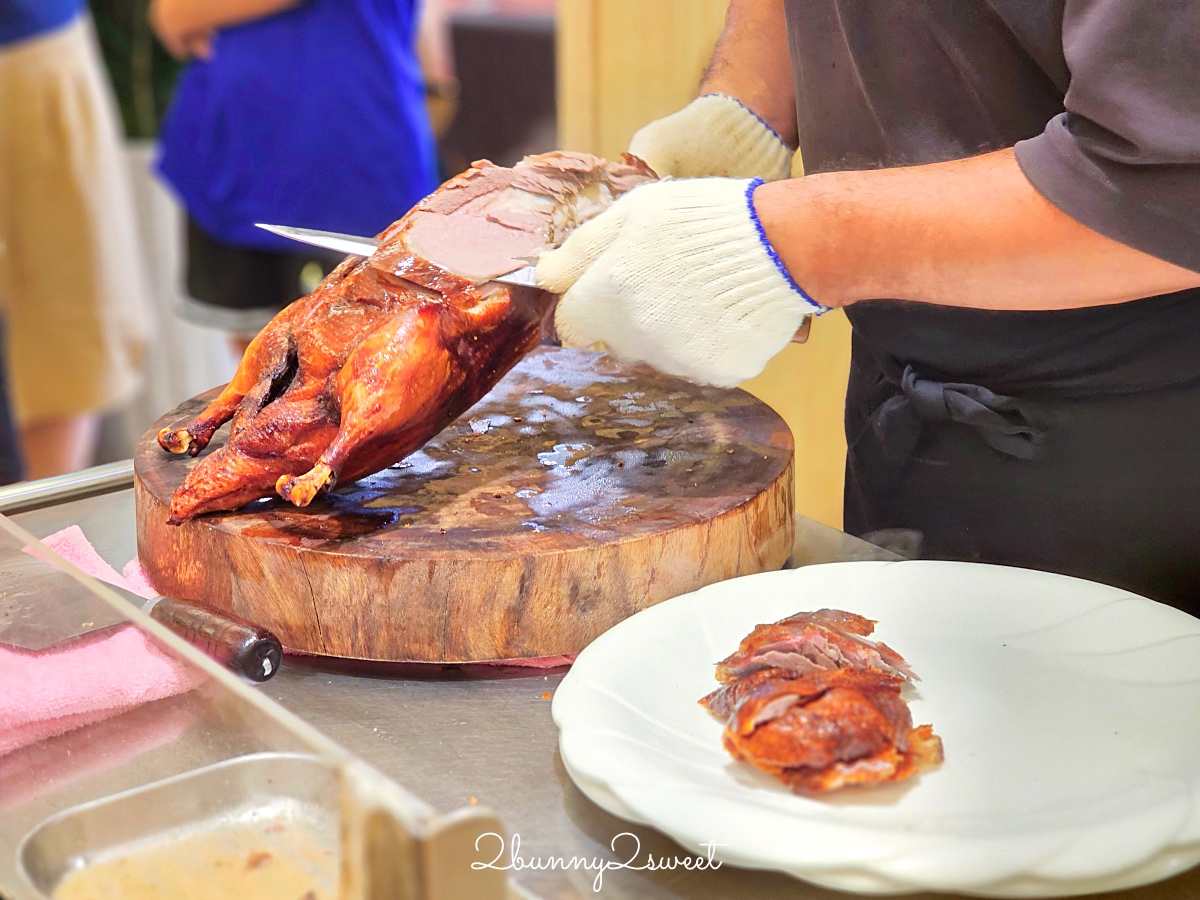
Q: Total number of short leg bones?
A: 2